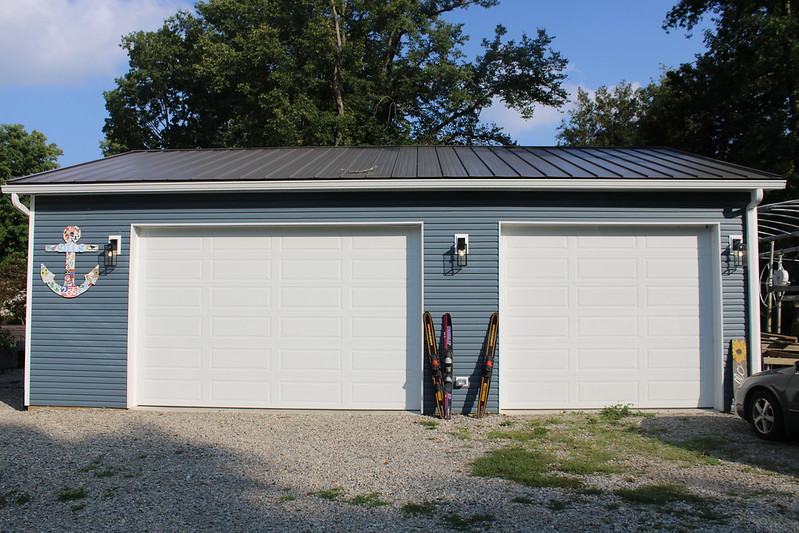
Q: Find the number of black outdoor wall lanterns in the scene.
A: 3